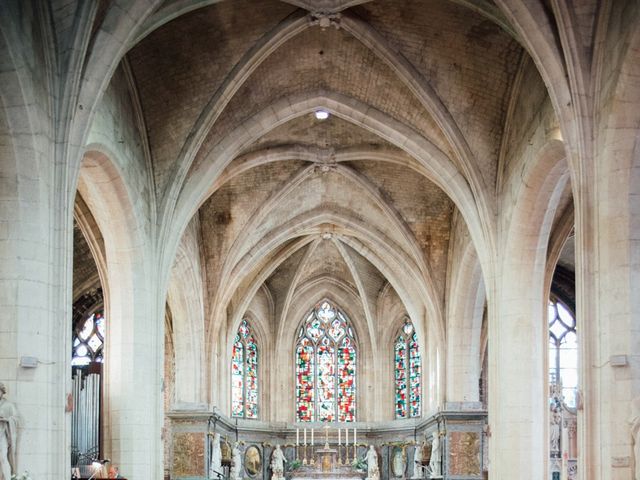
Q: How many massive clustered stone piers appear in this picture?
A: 4